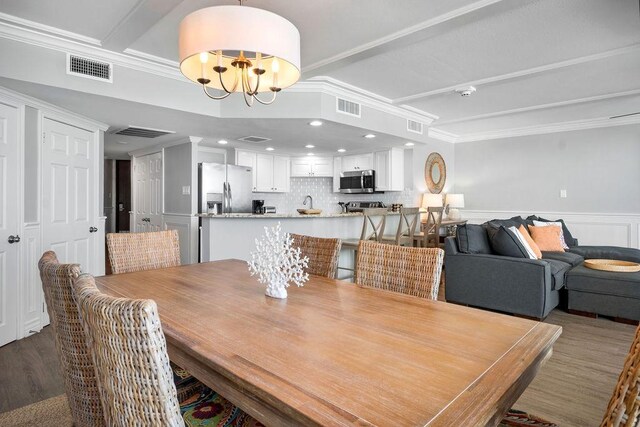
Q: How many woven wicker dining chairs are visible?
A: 6